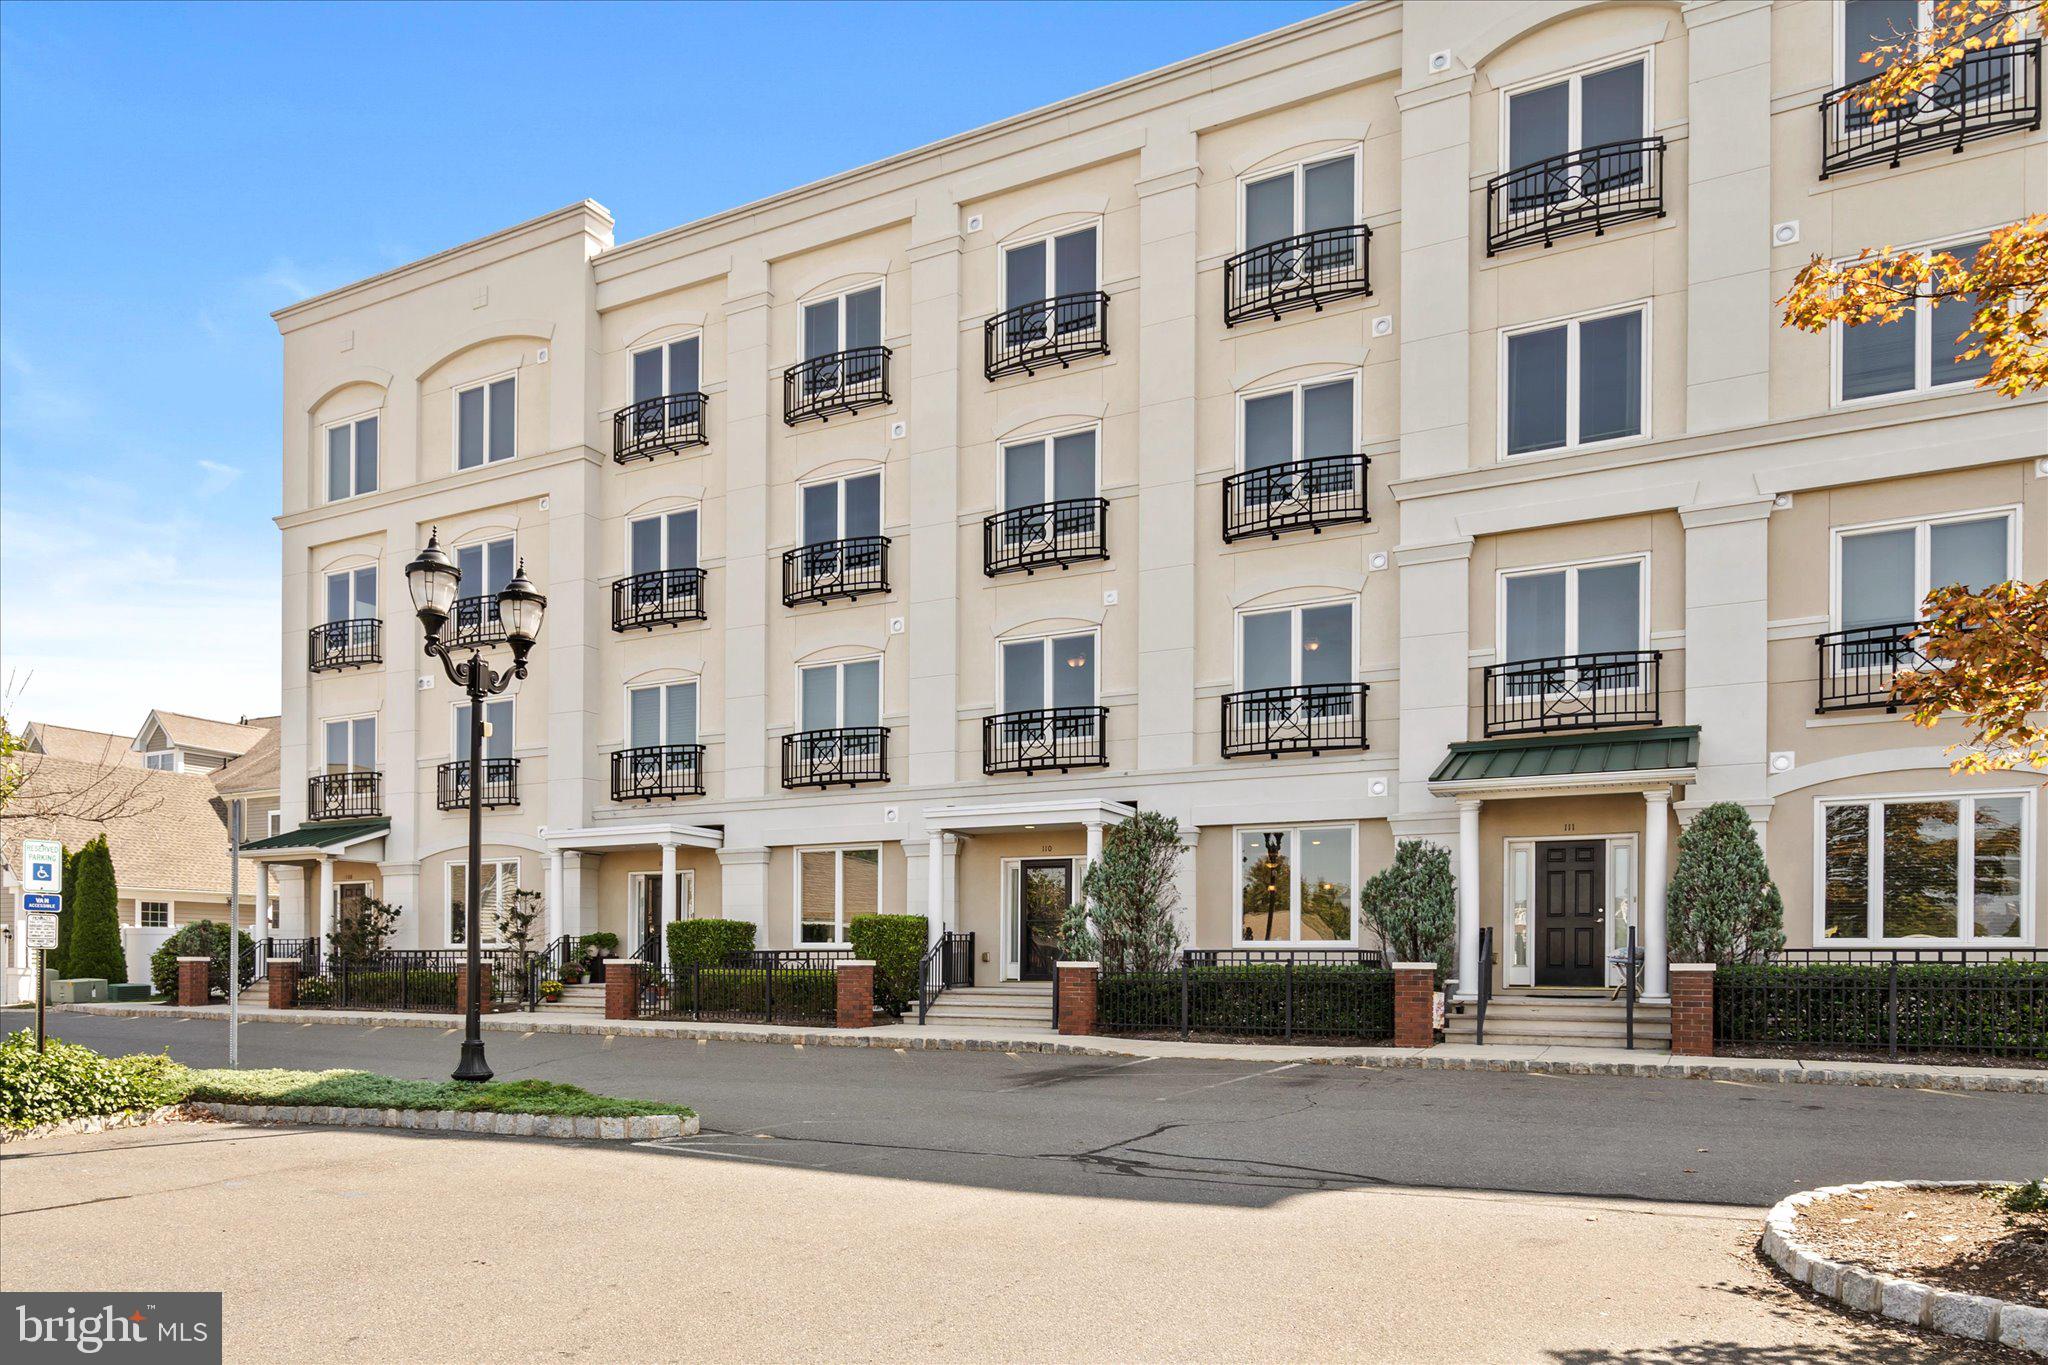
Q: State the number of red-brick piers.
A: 8